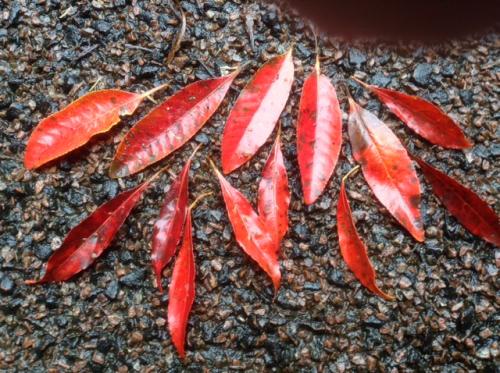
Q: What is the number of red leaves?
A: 13